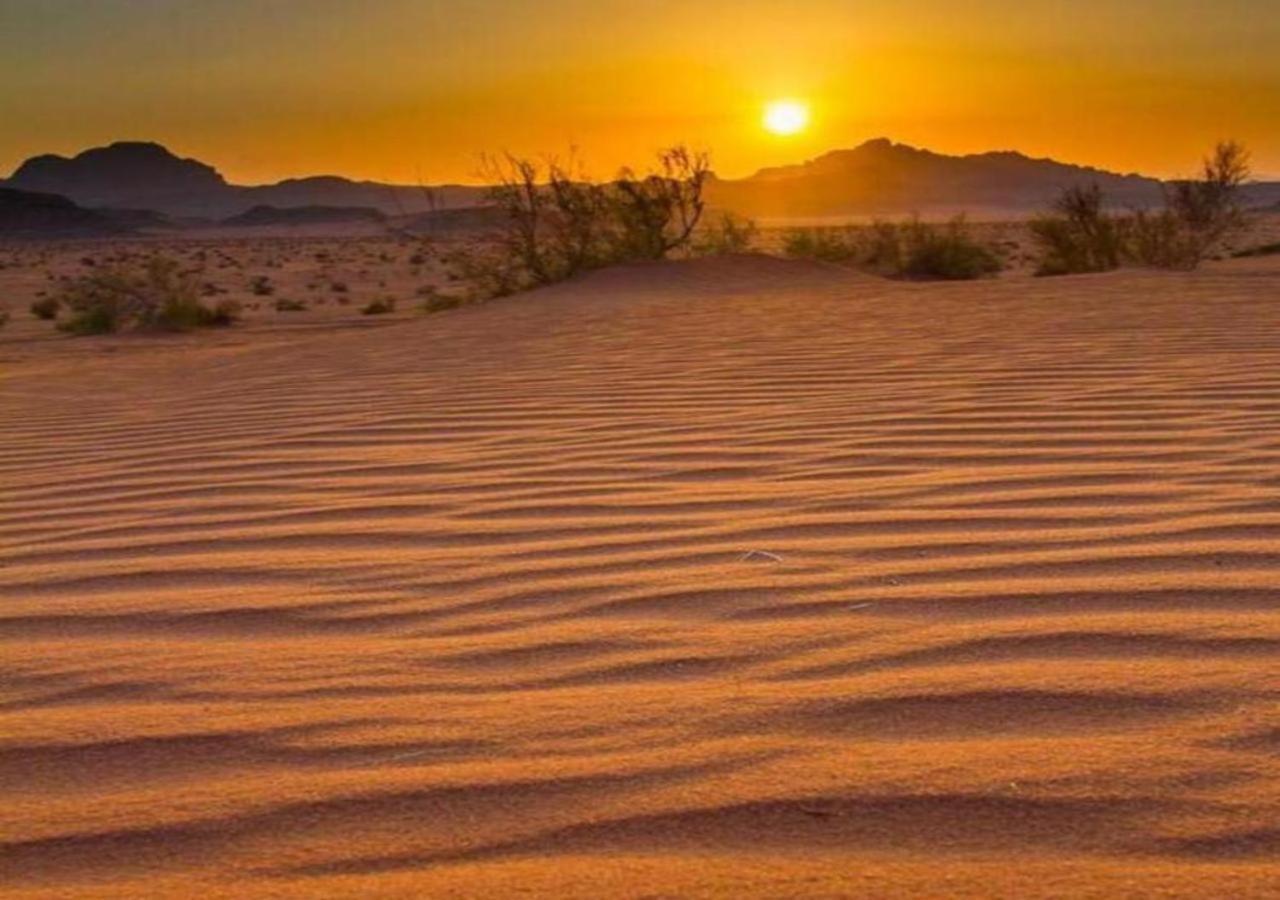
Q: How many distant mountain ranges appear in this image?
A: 2